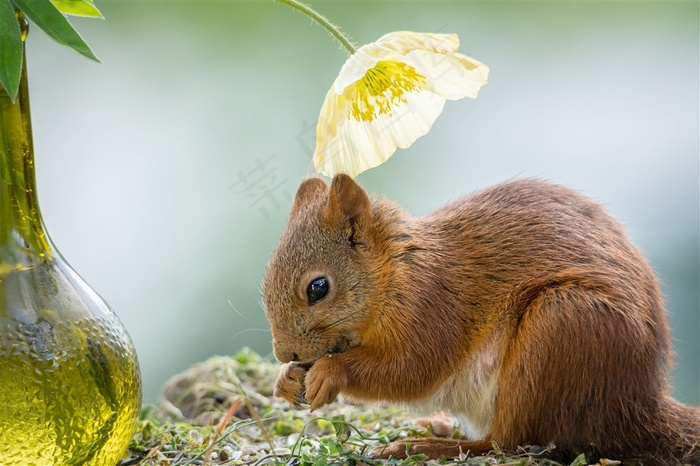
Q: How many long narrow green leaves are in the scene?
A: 3